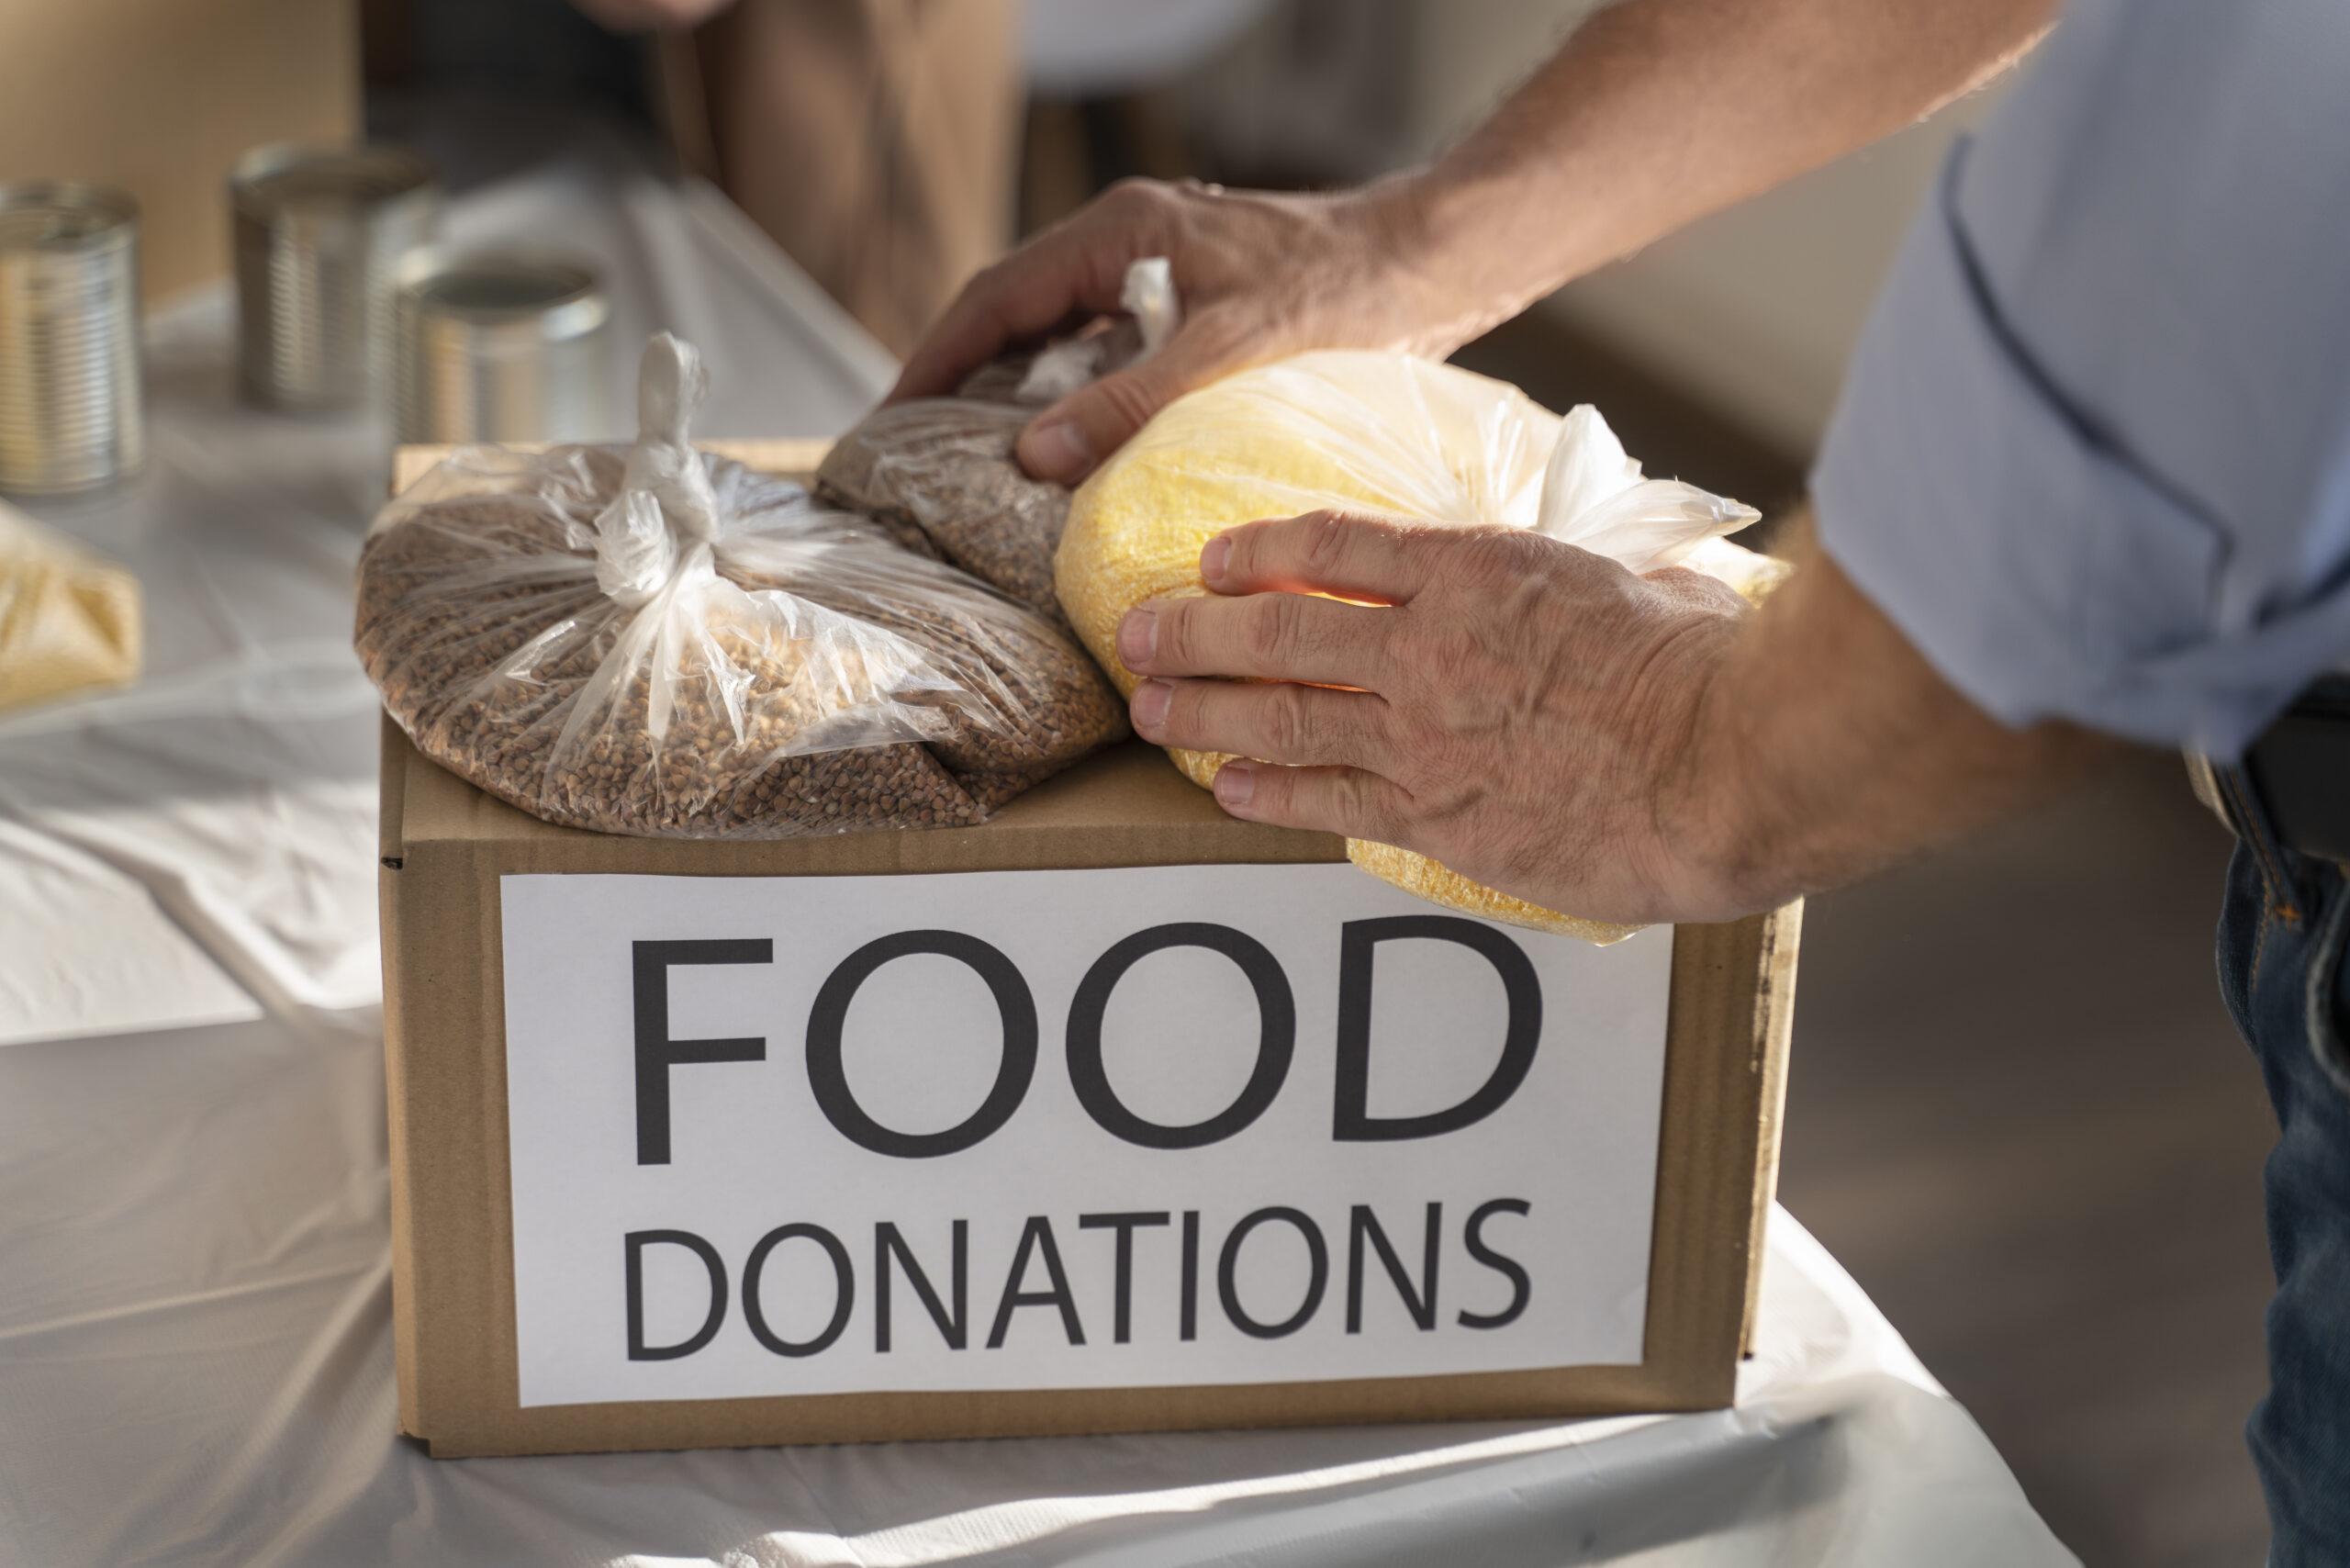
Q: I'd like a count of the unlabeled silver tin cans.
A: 3